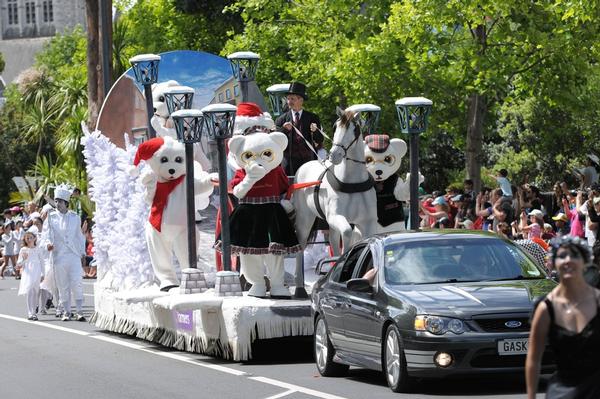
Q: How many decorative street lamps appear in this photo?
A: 8